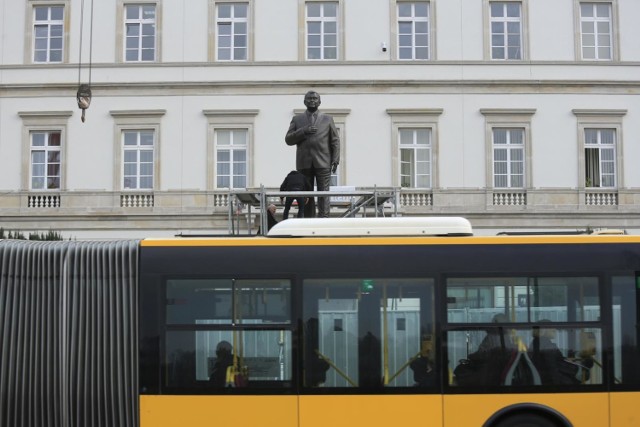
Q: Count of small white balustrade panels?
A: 6